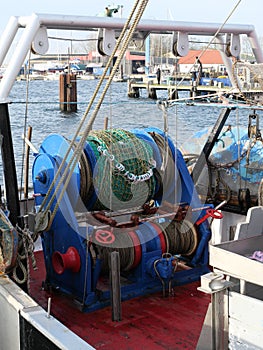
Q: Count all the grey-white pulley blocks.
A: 4